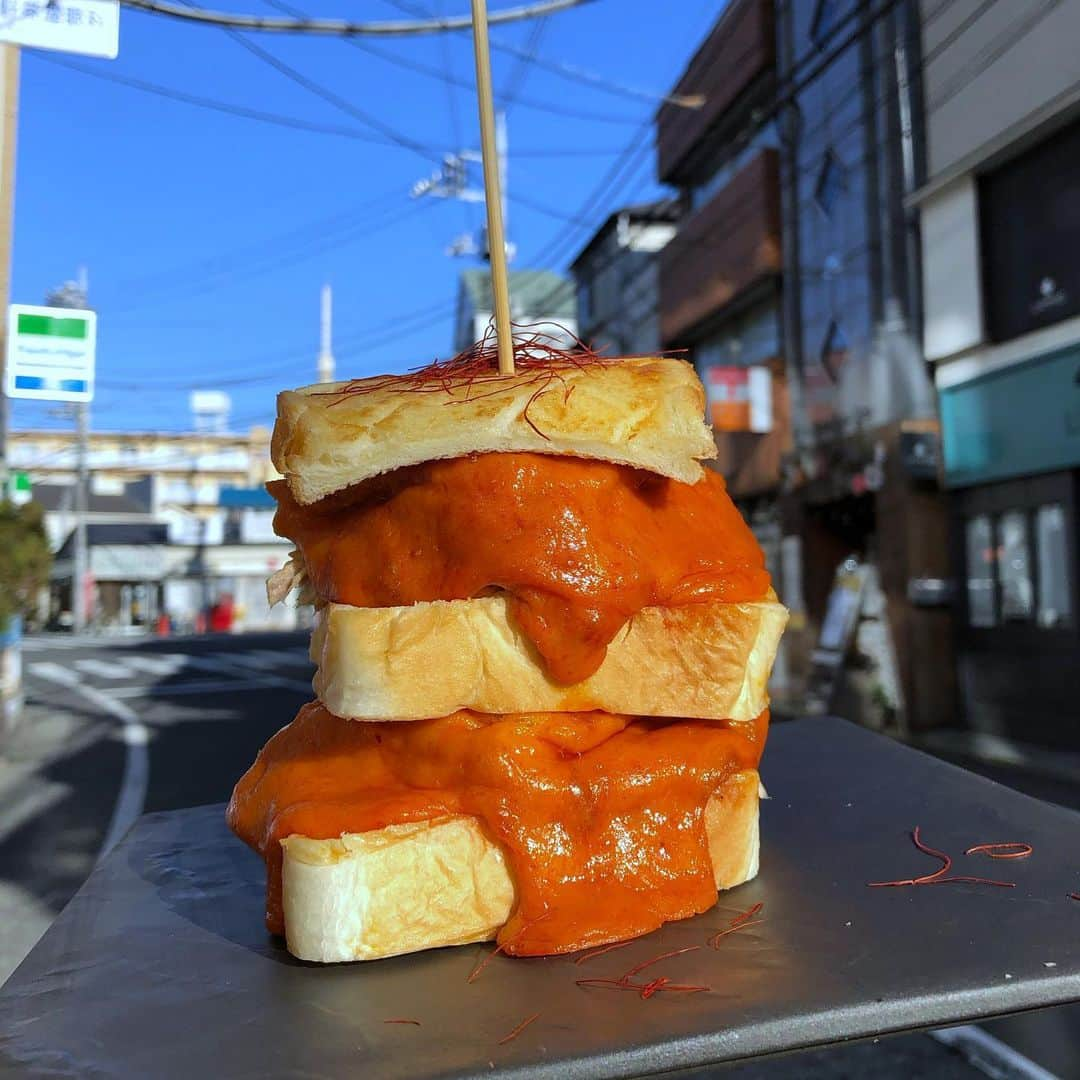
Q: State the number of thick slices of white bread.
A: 3